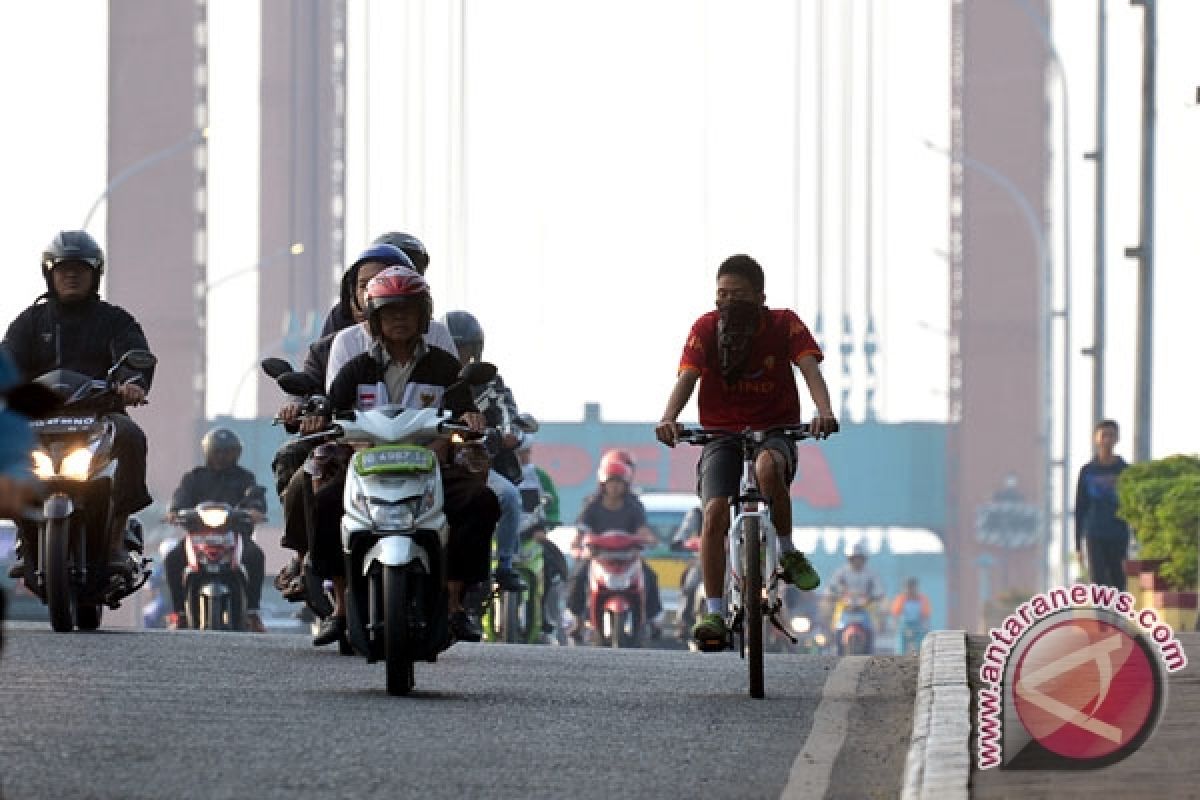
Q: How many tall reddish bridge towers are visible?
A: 3